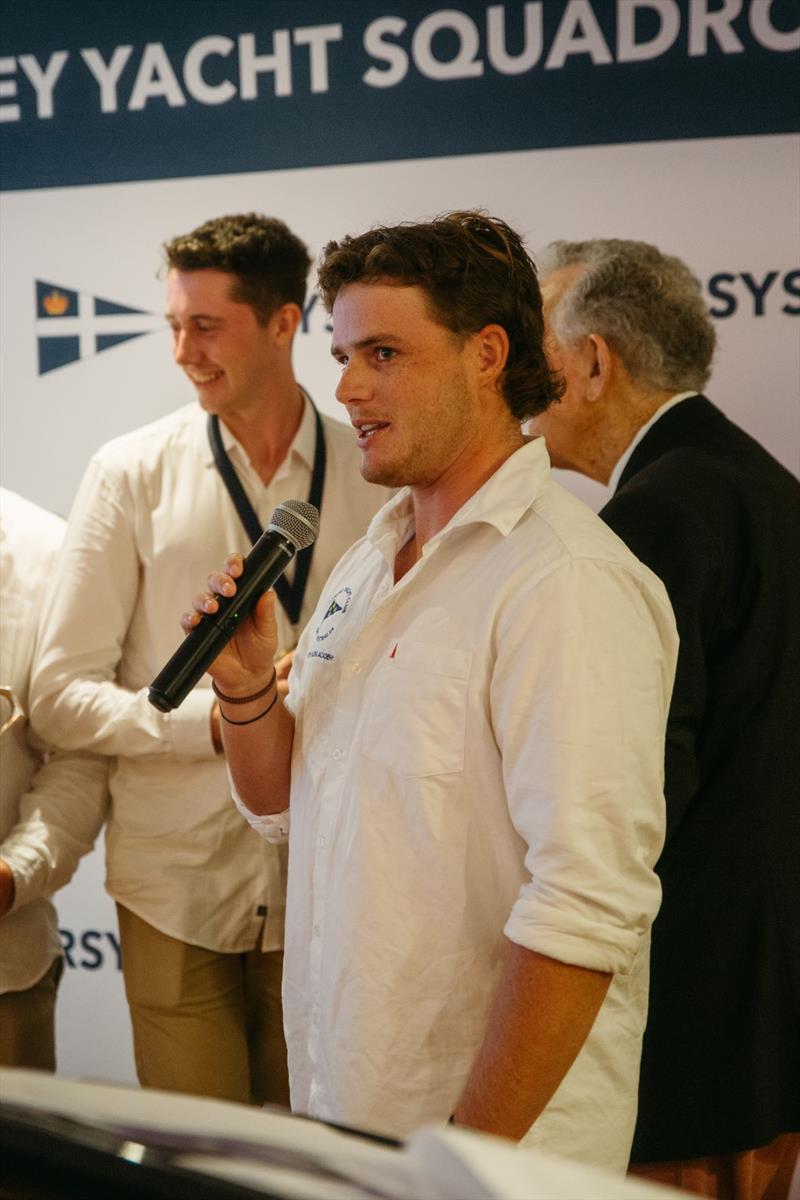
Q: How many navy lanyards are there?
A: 1